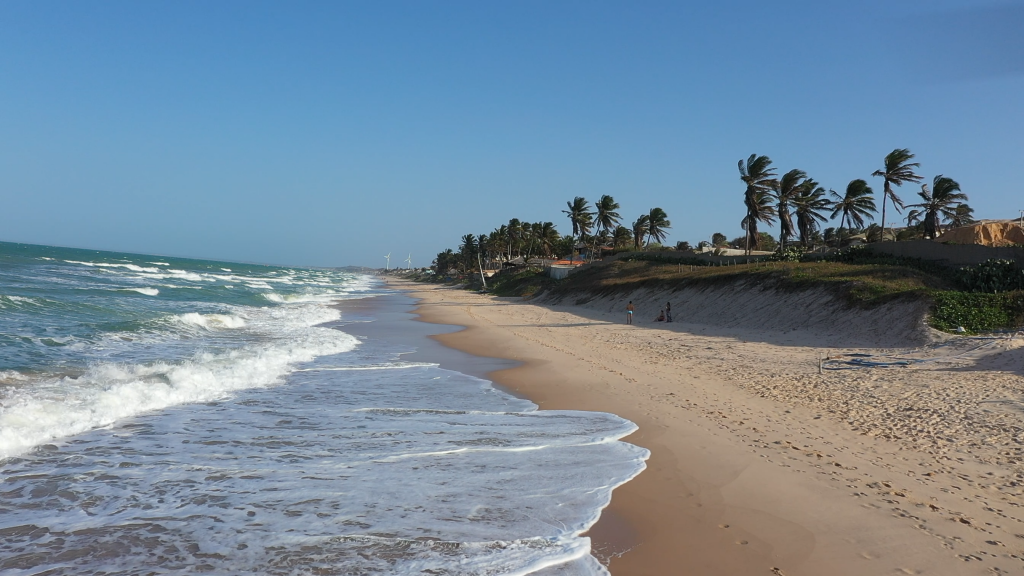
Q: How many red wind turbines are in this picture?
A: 0